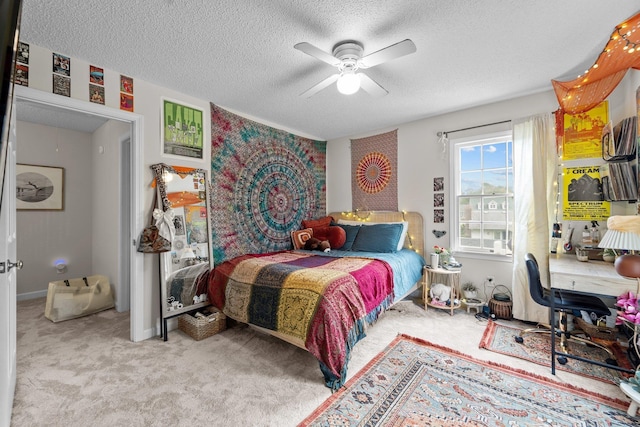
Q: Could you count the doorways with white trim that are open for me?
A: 1